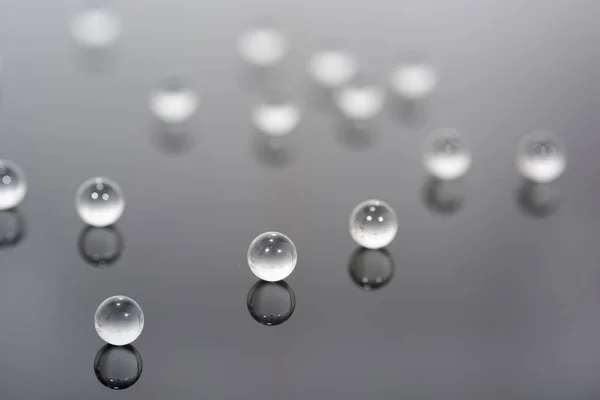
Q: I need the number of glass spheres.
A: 14